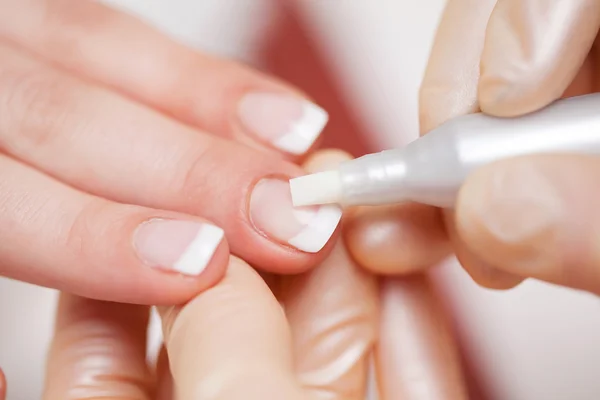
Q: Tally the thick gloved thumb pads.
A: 2